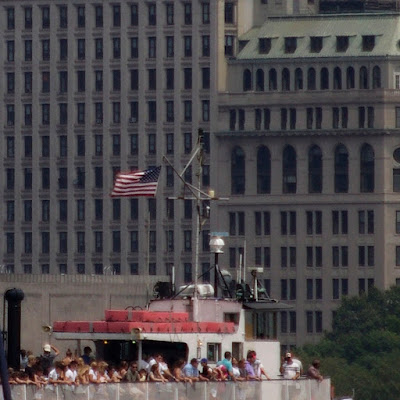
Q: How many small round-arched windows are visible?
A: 11